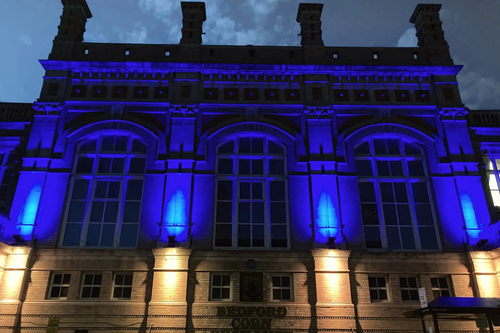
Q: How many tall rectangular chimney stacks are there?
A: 4